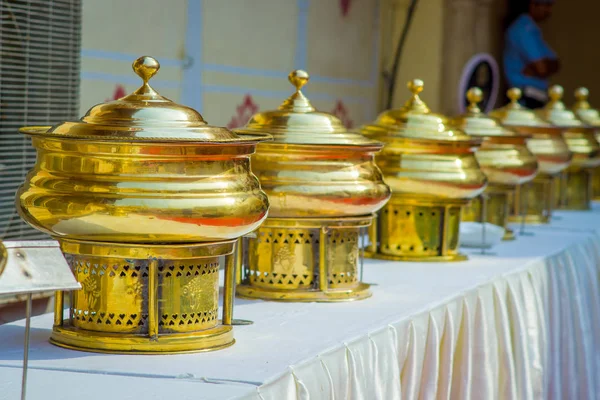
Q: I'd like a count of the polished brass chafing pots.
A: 7